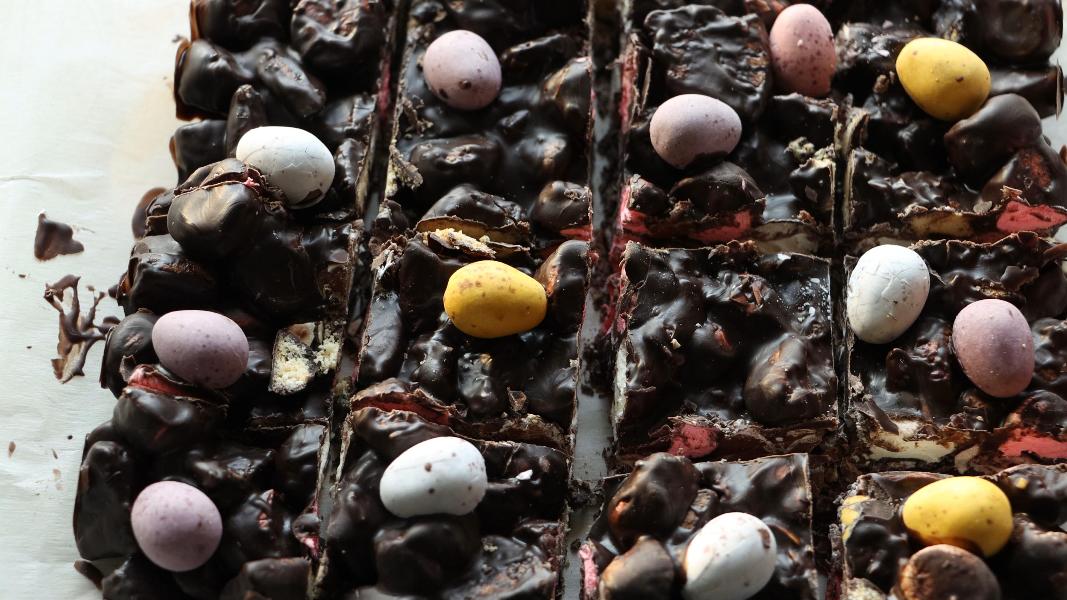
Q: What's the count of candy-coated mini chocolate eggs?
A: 13